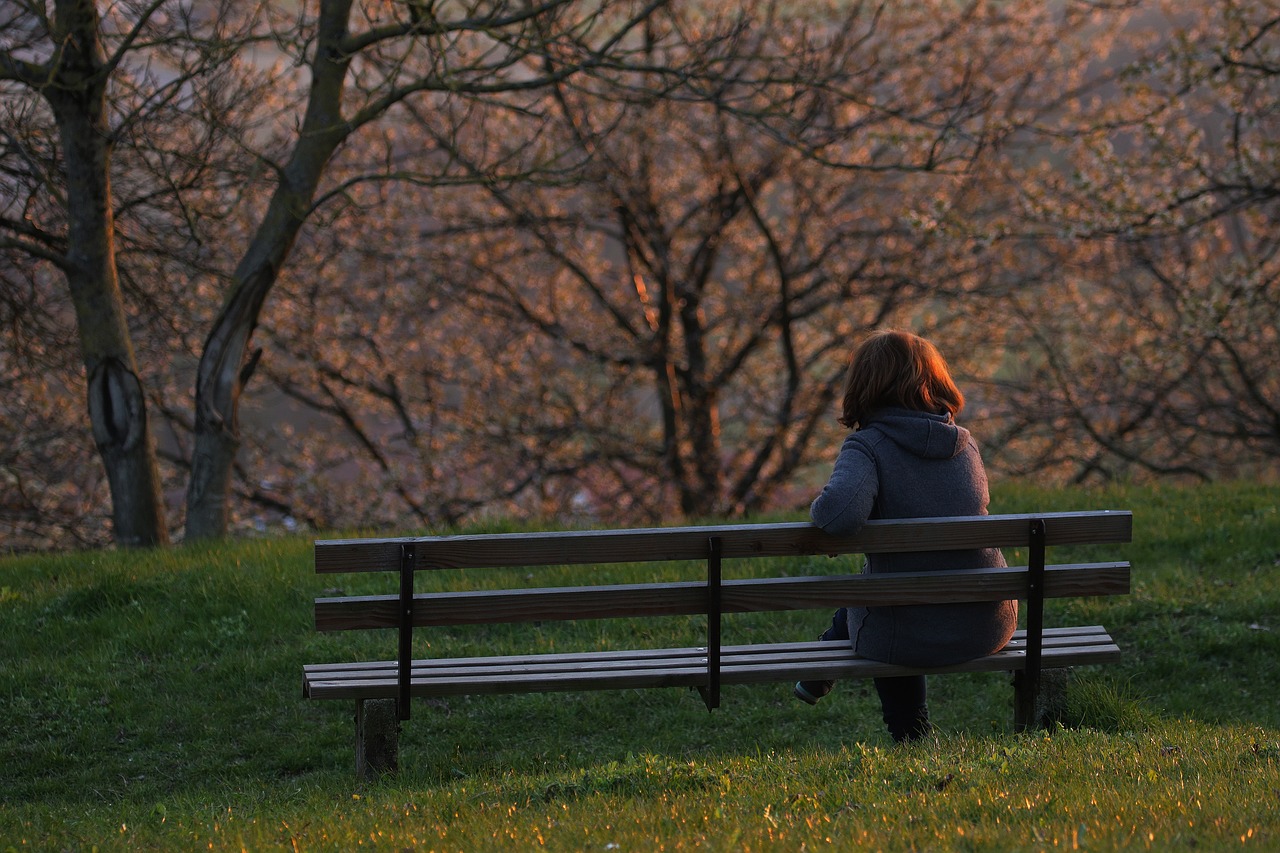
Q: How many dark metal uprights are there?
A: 3